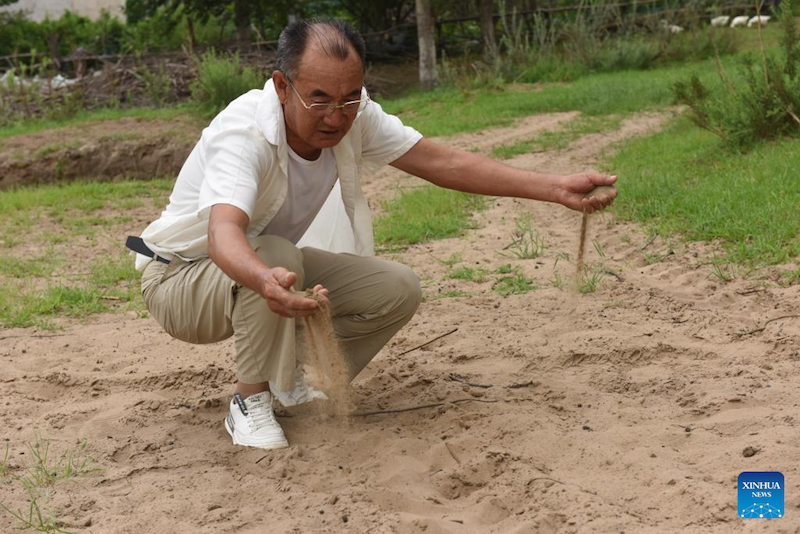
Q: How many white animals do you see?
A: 4